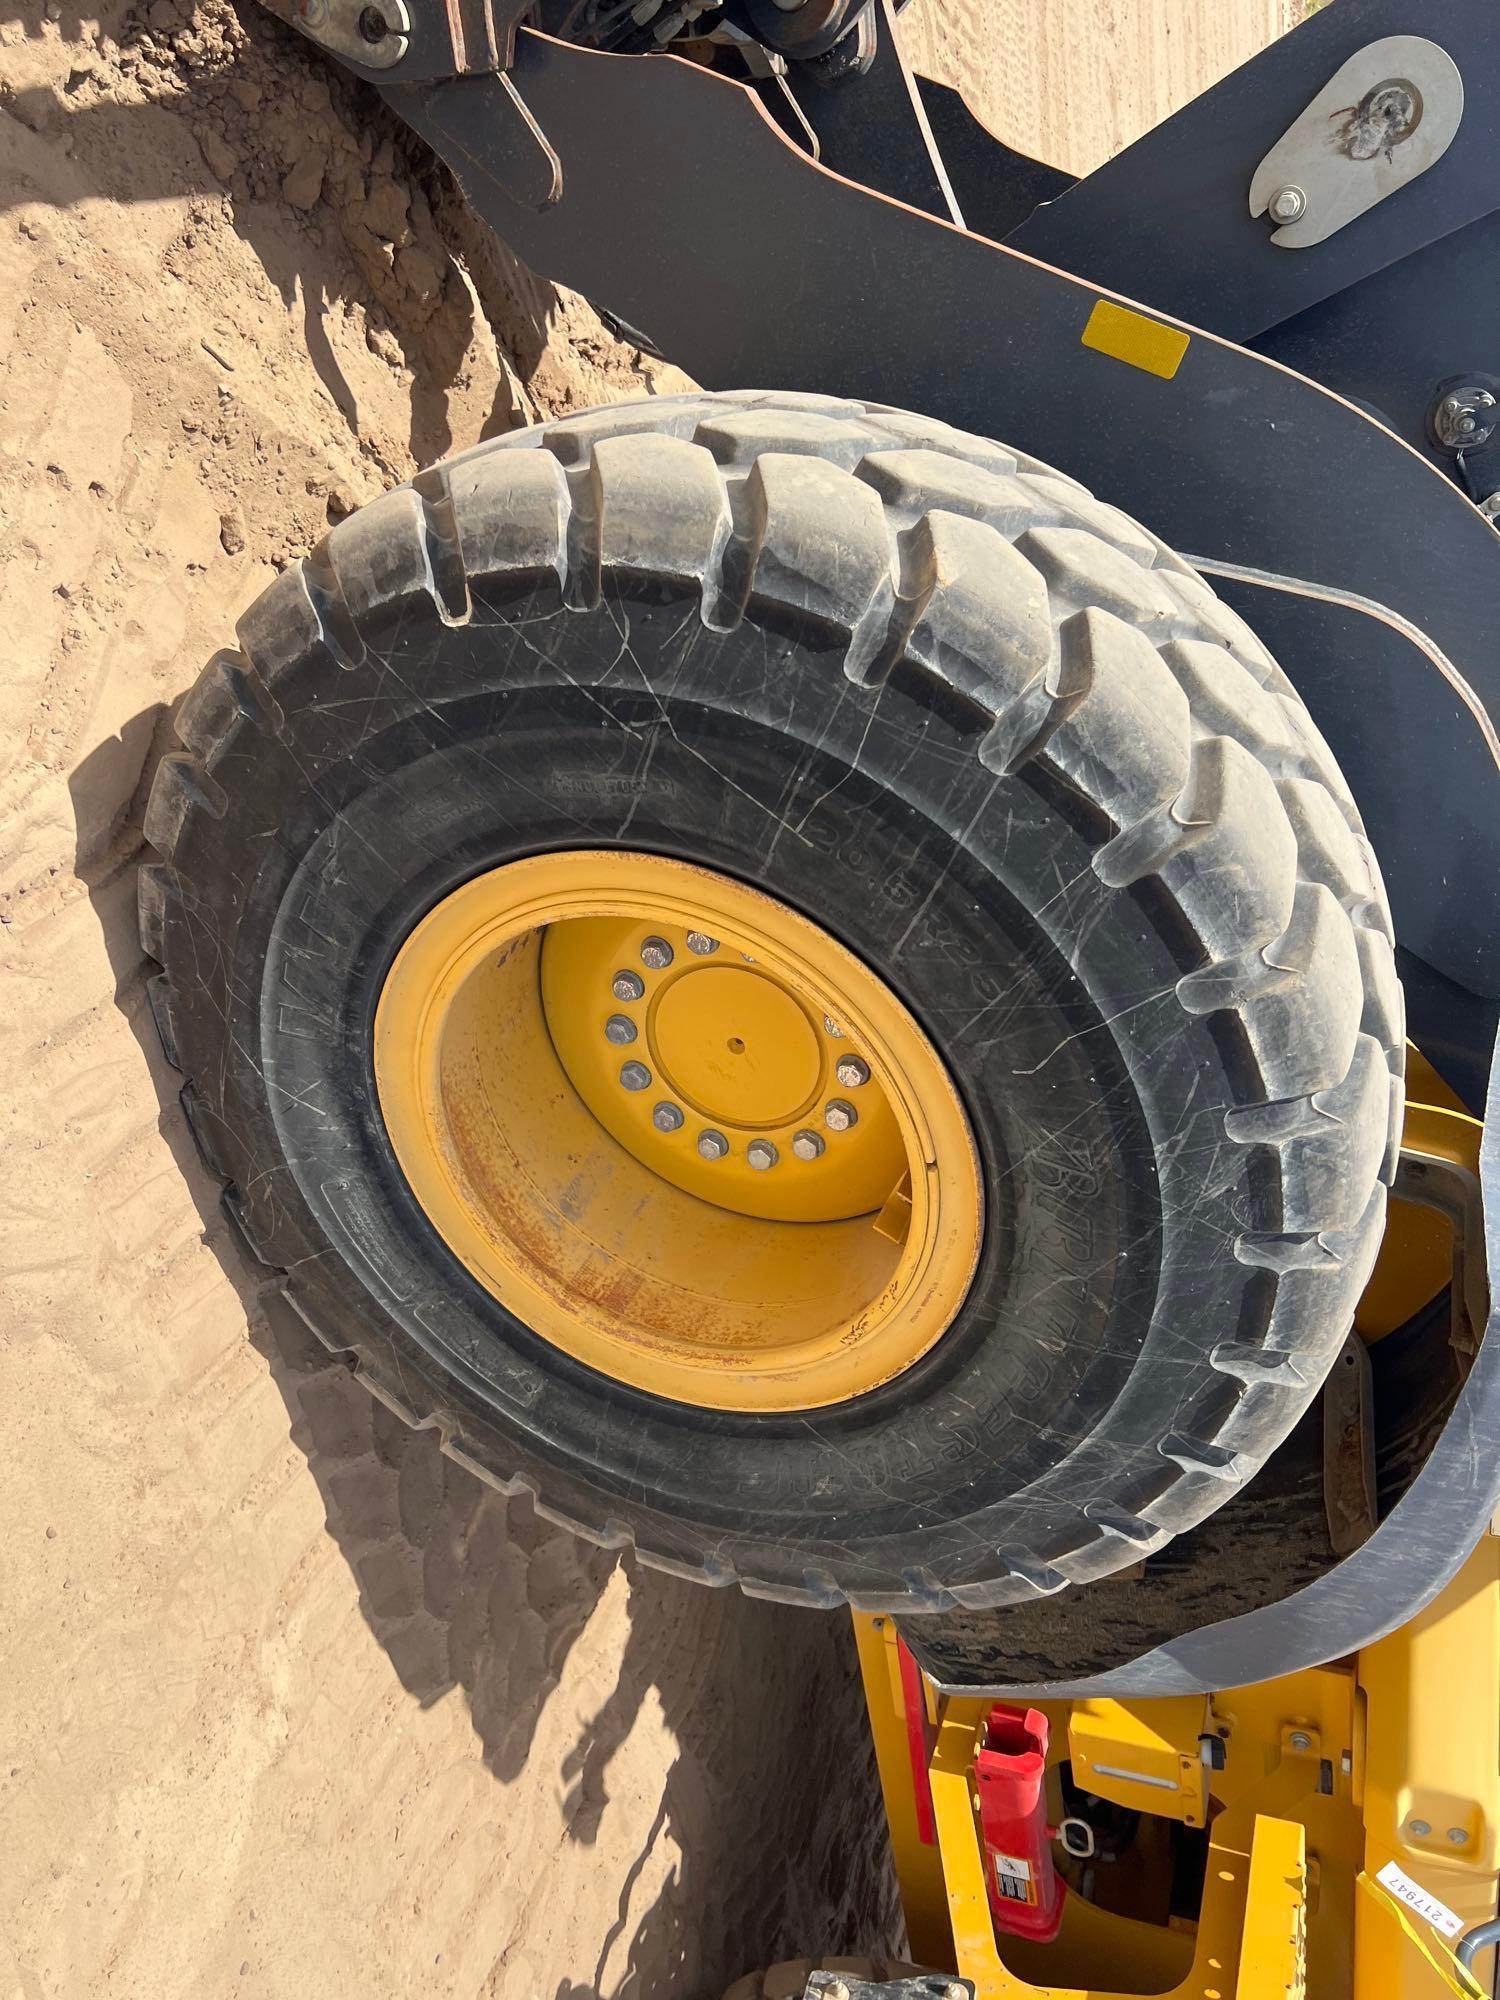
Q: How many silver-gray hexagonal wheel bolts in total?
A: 13